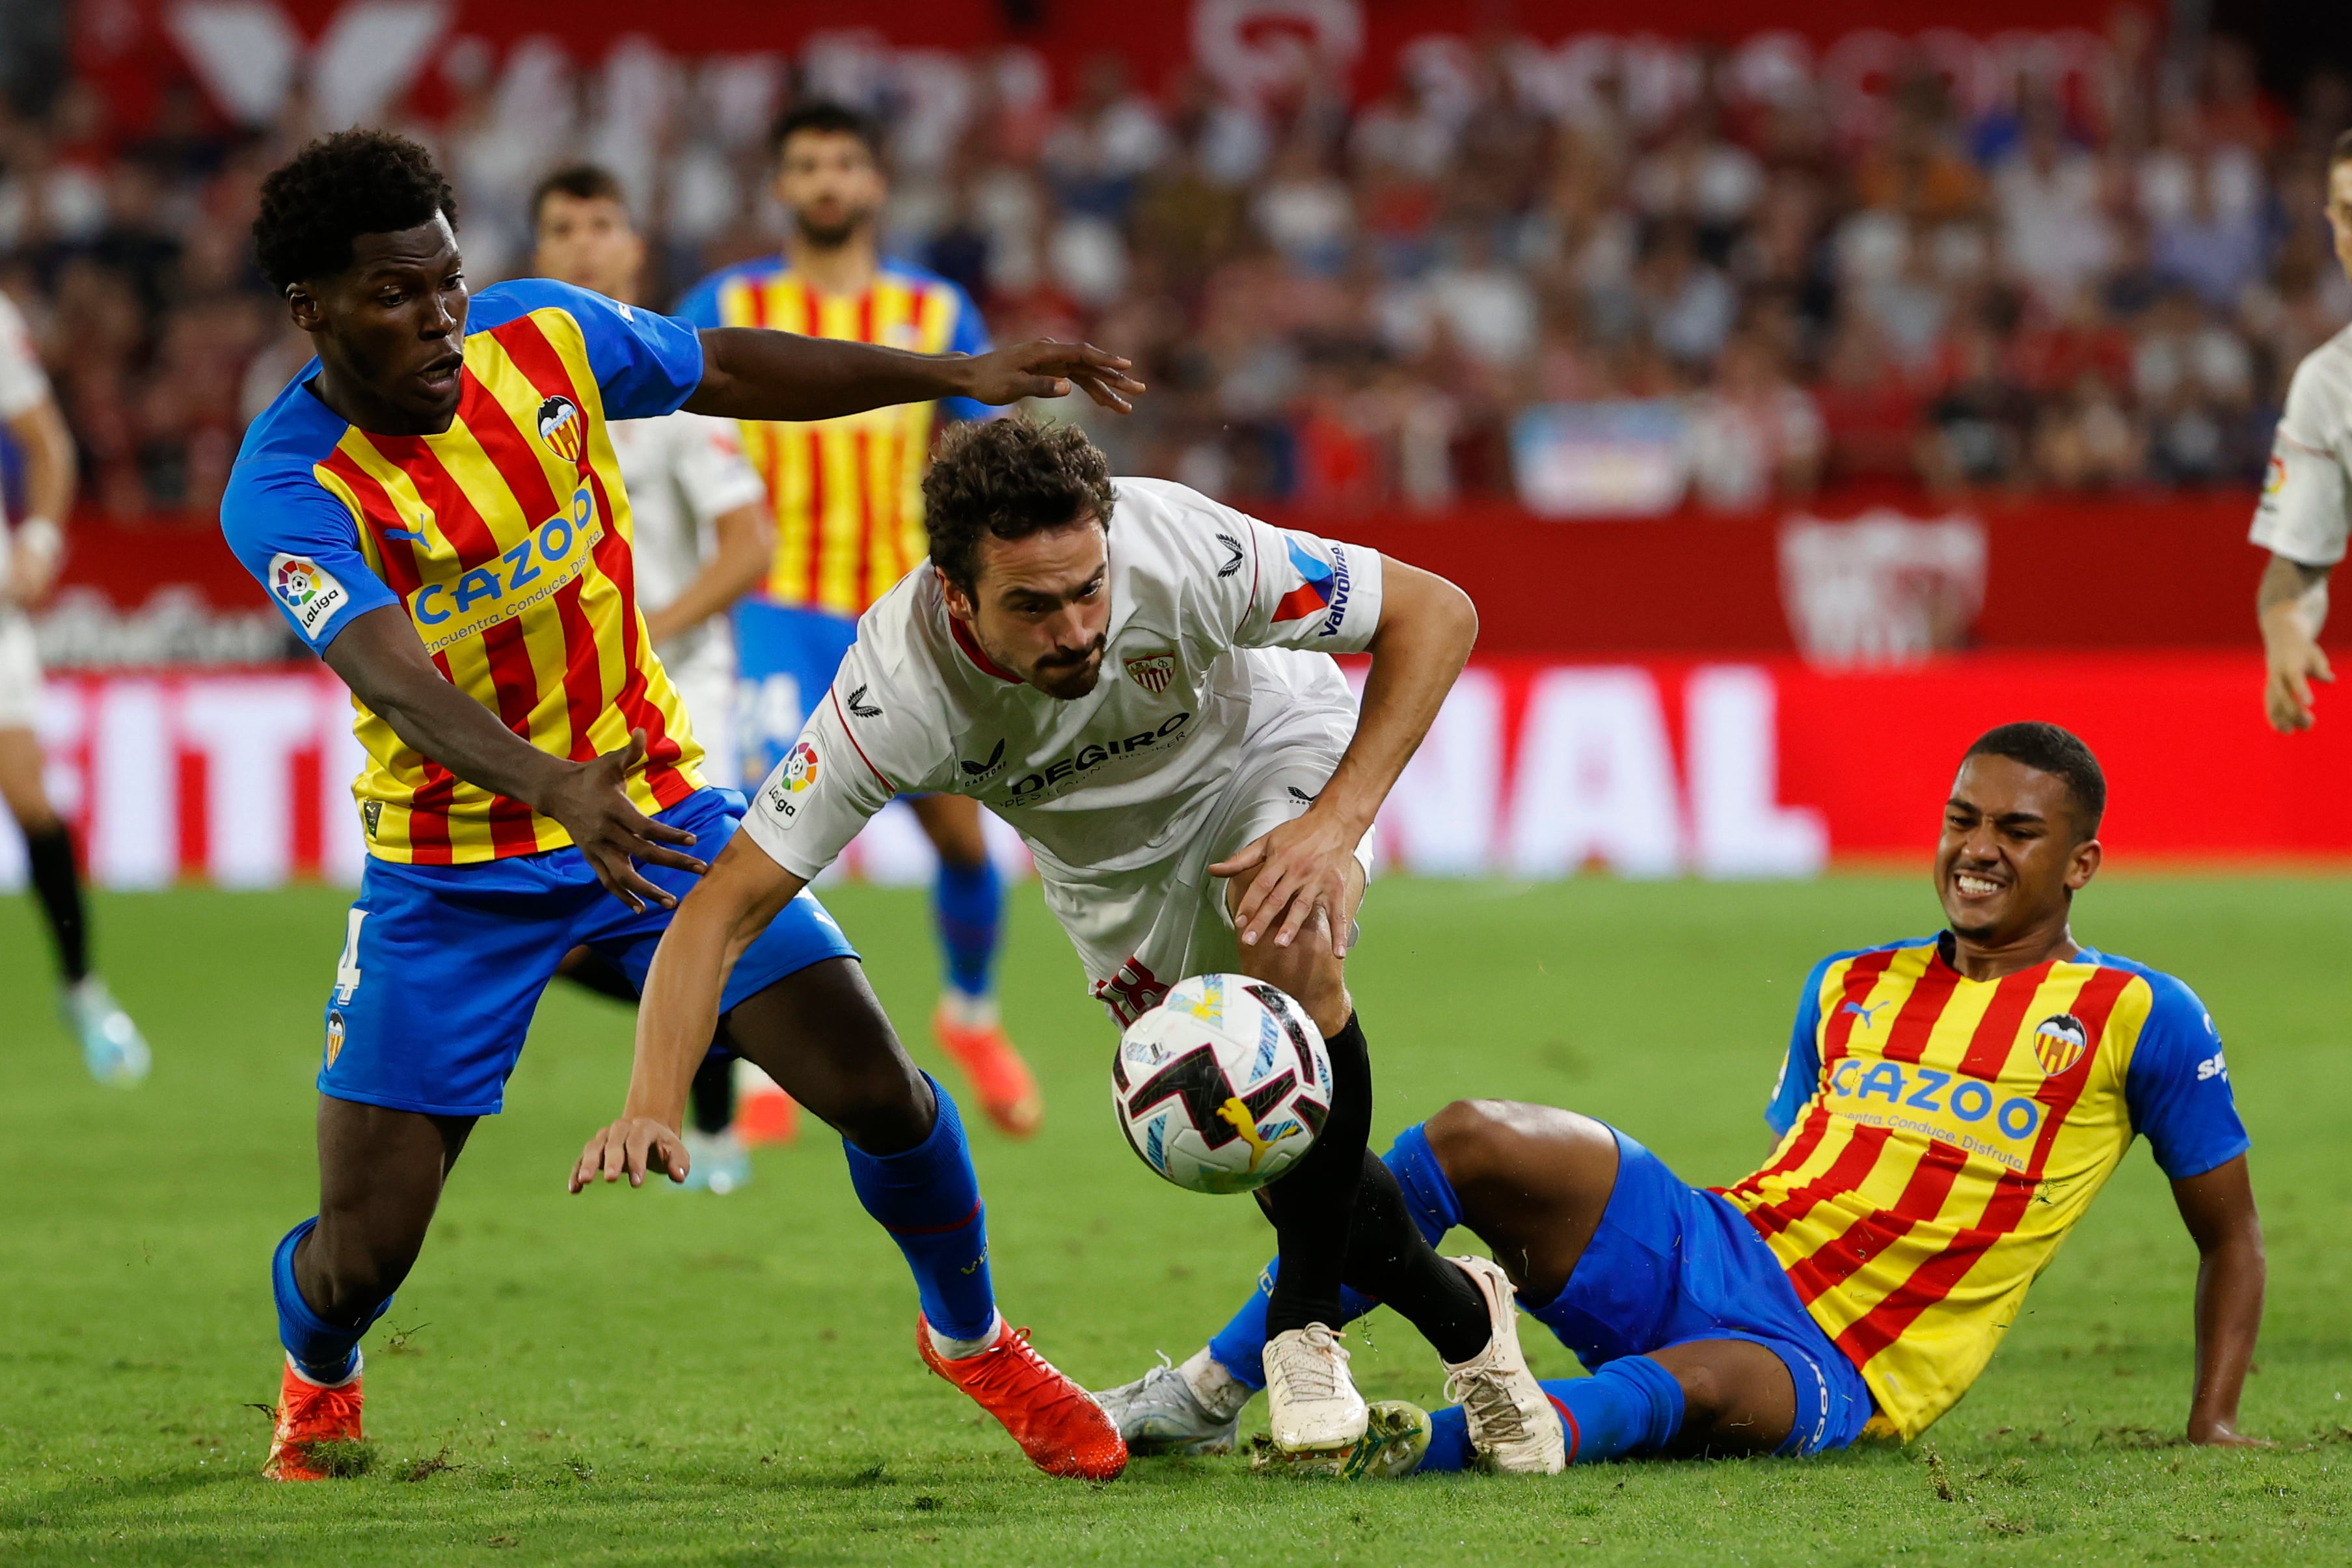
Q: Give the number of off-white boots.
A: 2